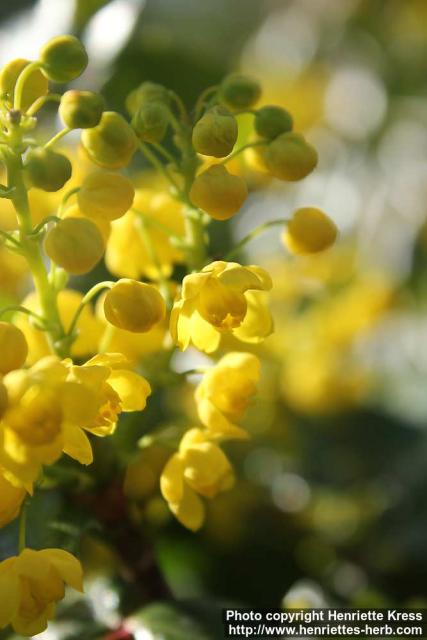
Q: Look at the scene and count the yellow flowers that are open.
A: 6